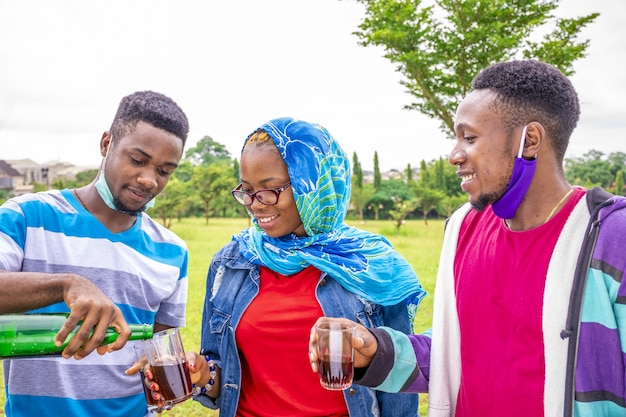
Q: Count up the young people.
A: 3